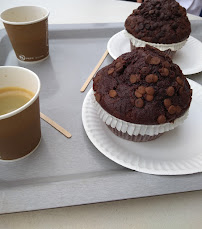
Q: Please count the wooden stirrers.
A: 2